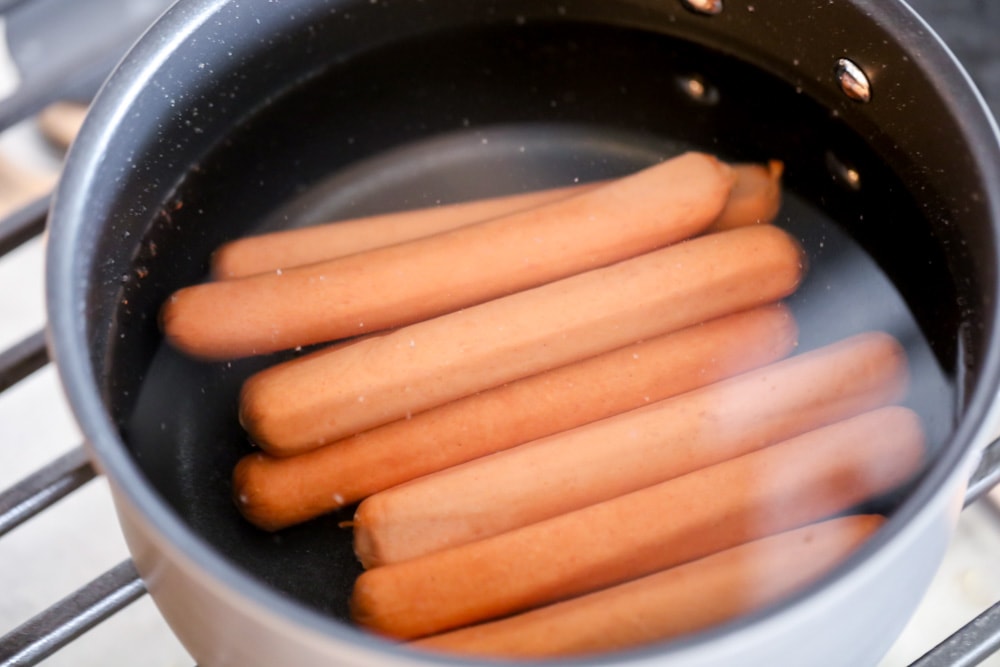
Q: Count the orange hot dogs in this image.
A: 7